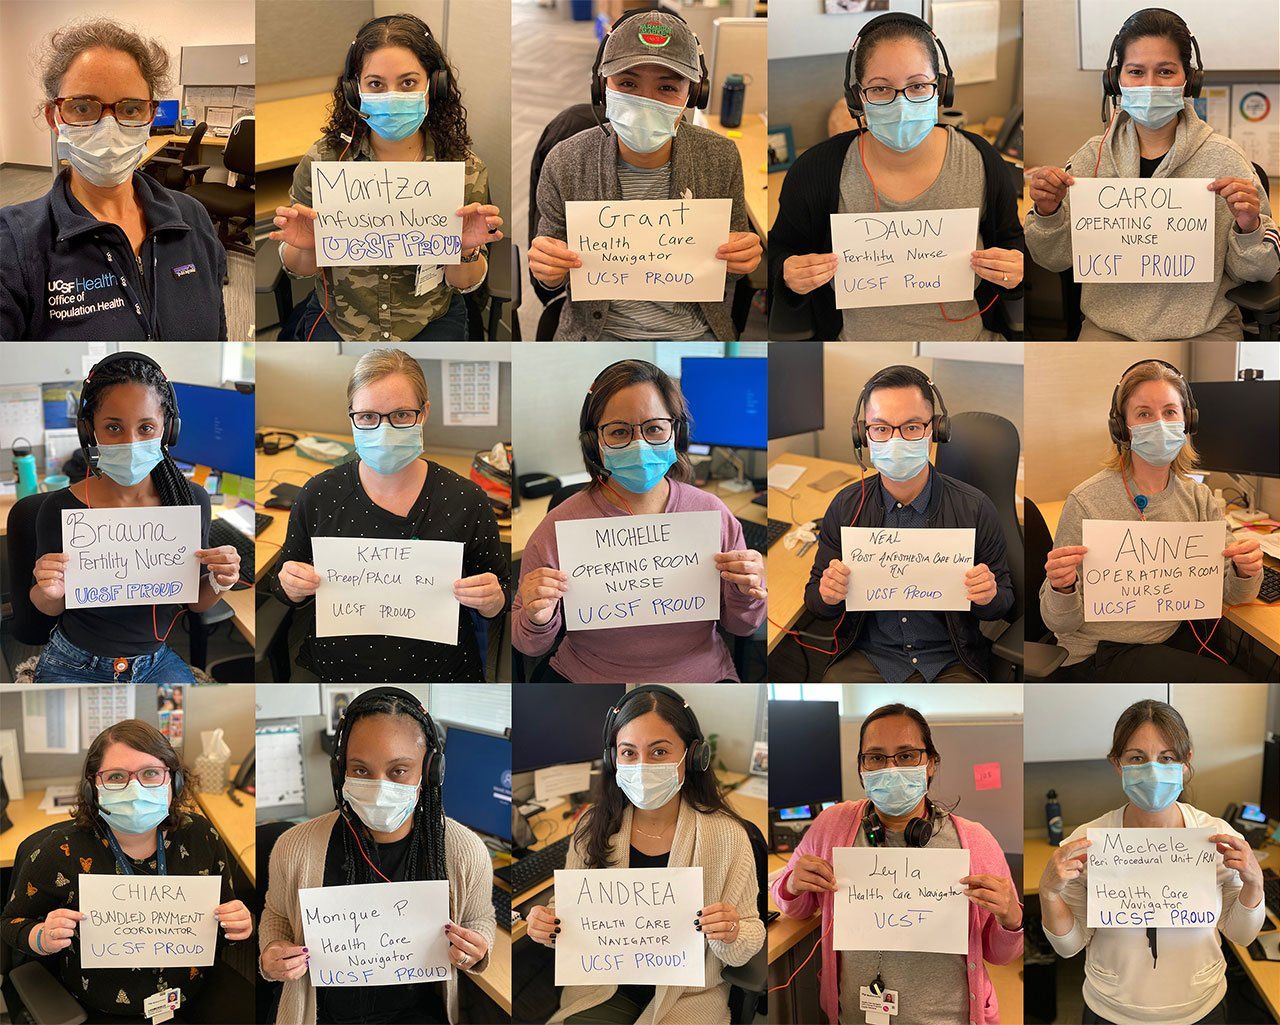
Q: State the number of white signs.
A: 14